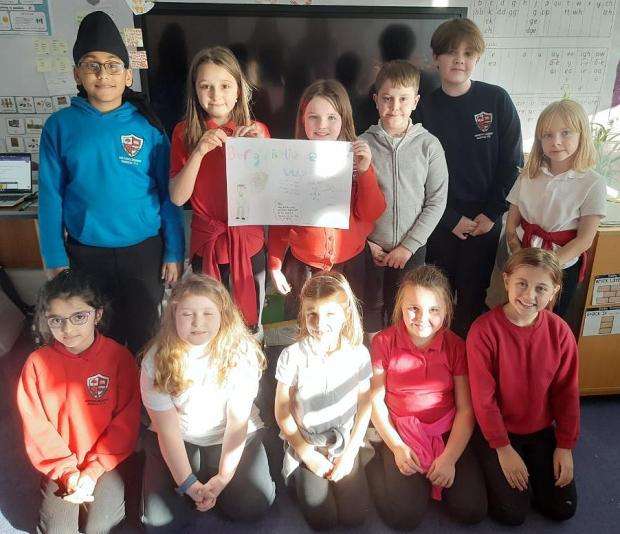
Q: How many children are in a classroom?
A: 11